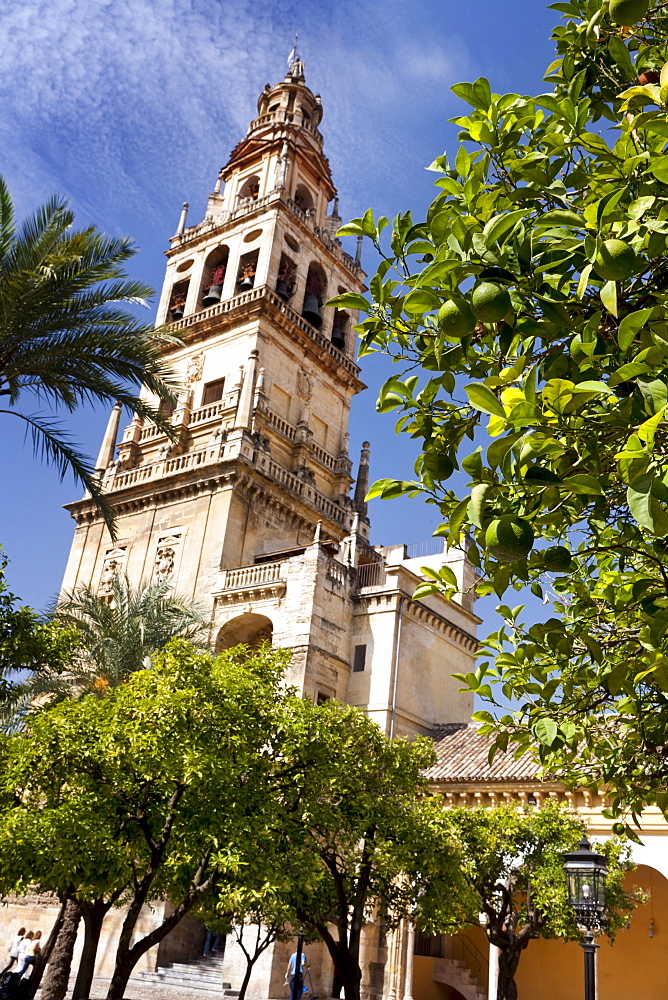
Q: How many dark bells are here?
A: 6